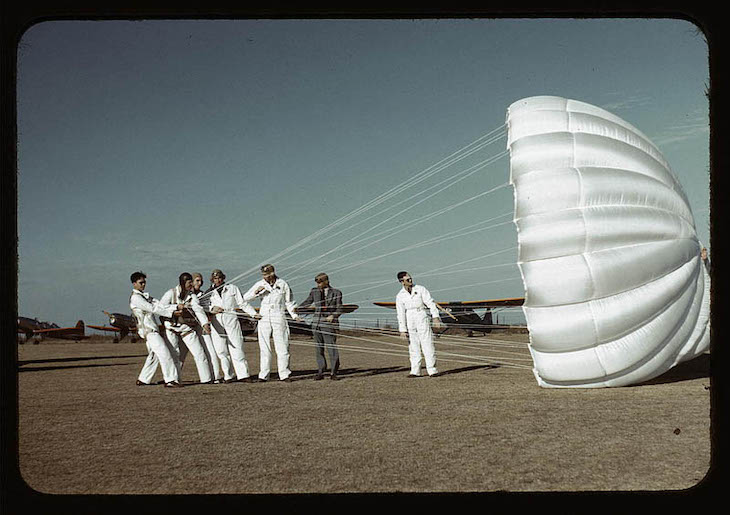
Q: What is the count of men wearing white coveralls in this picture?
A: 6